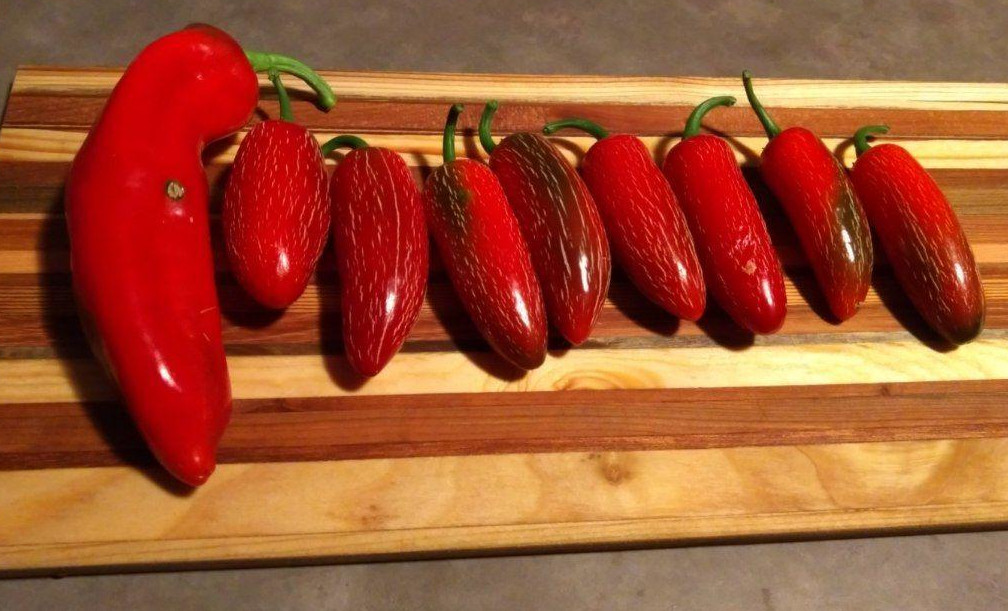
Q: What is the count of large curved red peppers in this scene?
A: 1